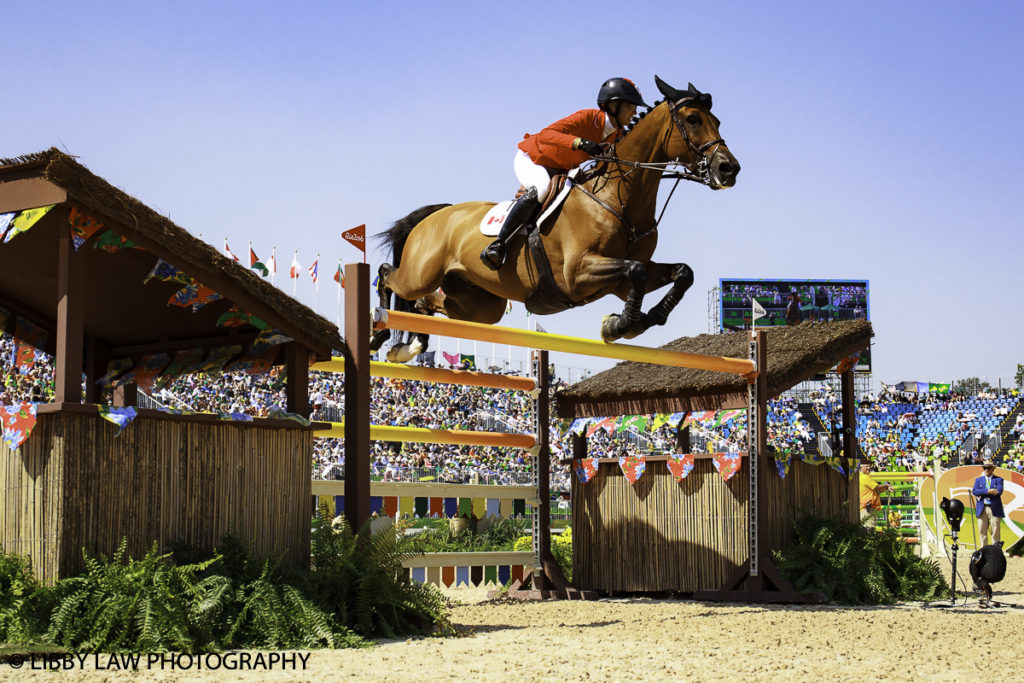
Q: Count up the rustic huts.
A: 2